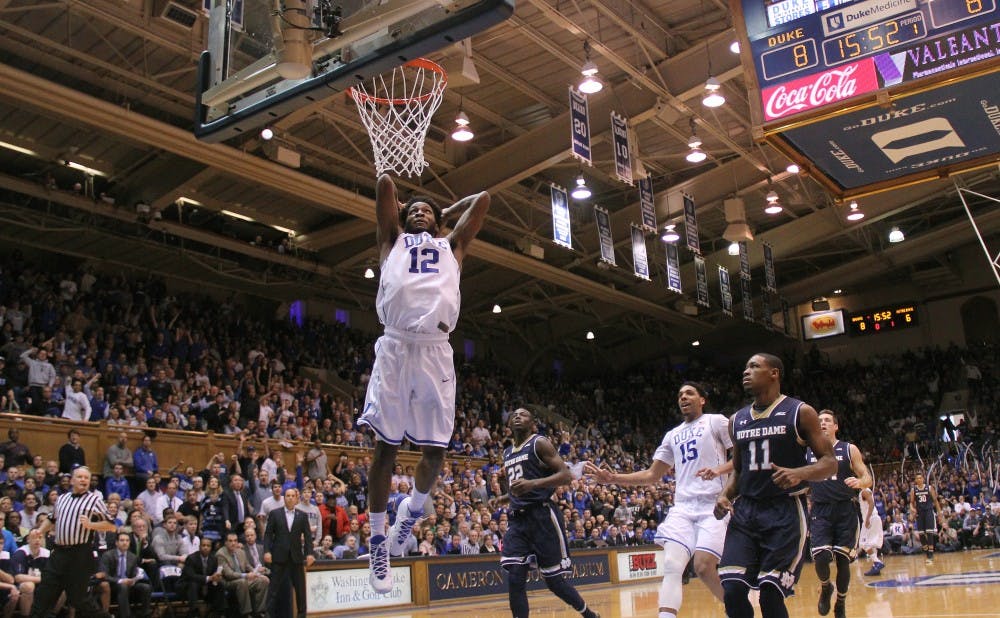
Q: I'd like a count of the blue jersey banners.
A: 2